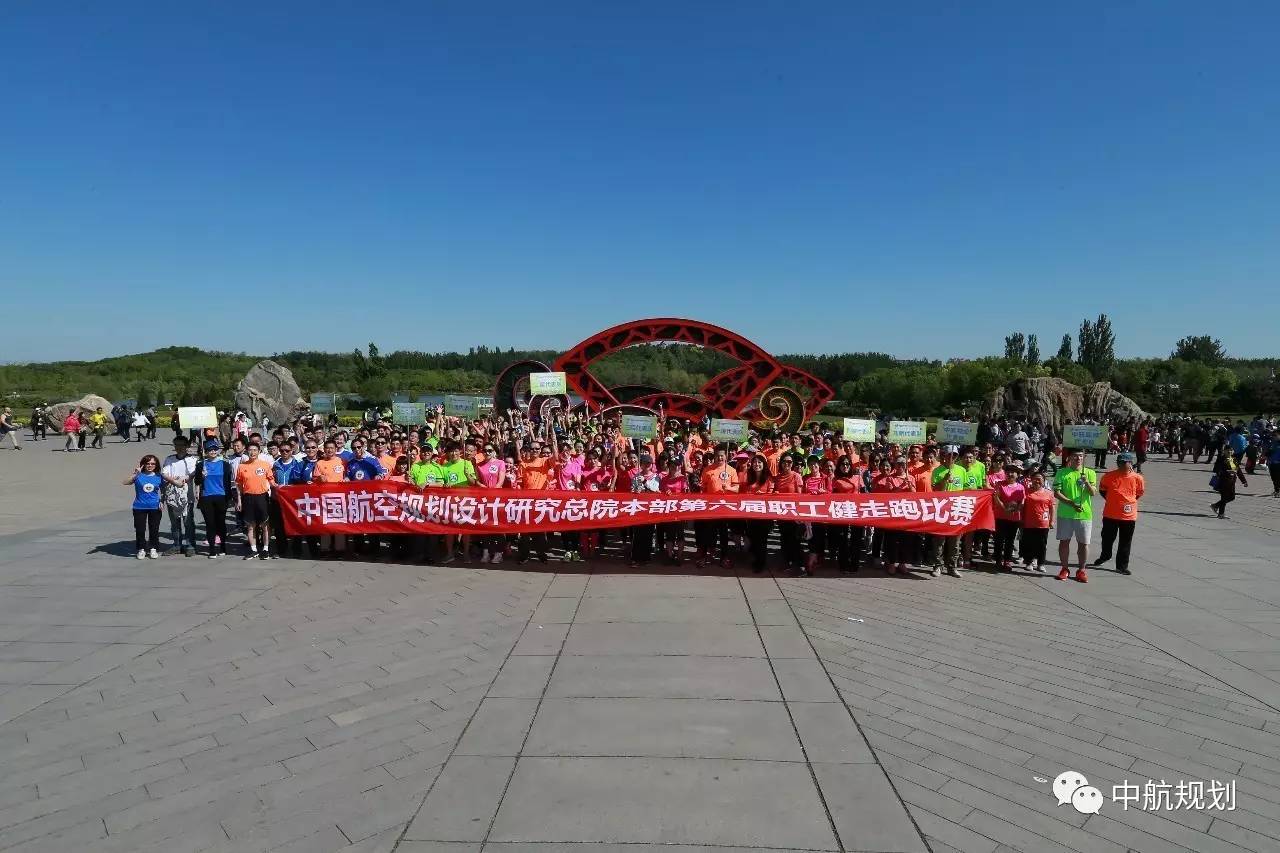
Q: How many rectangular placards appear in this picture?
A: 11